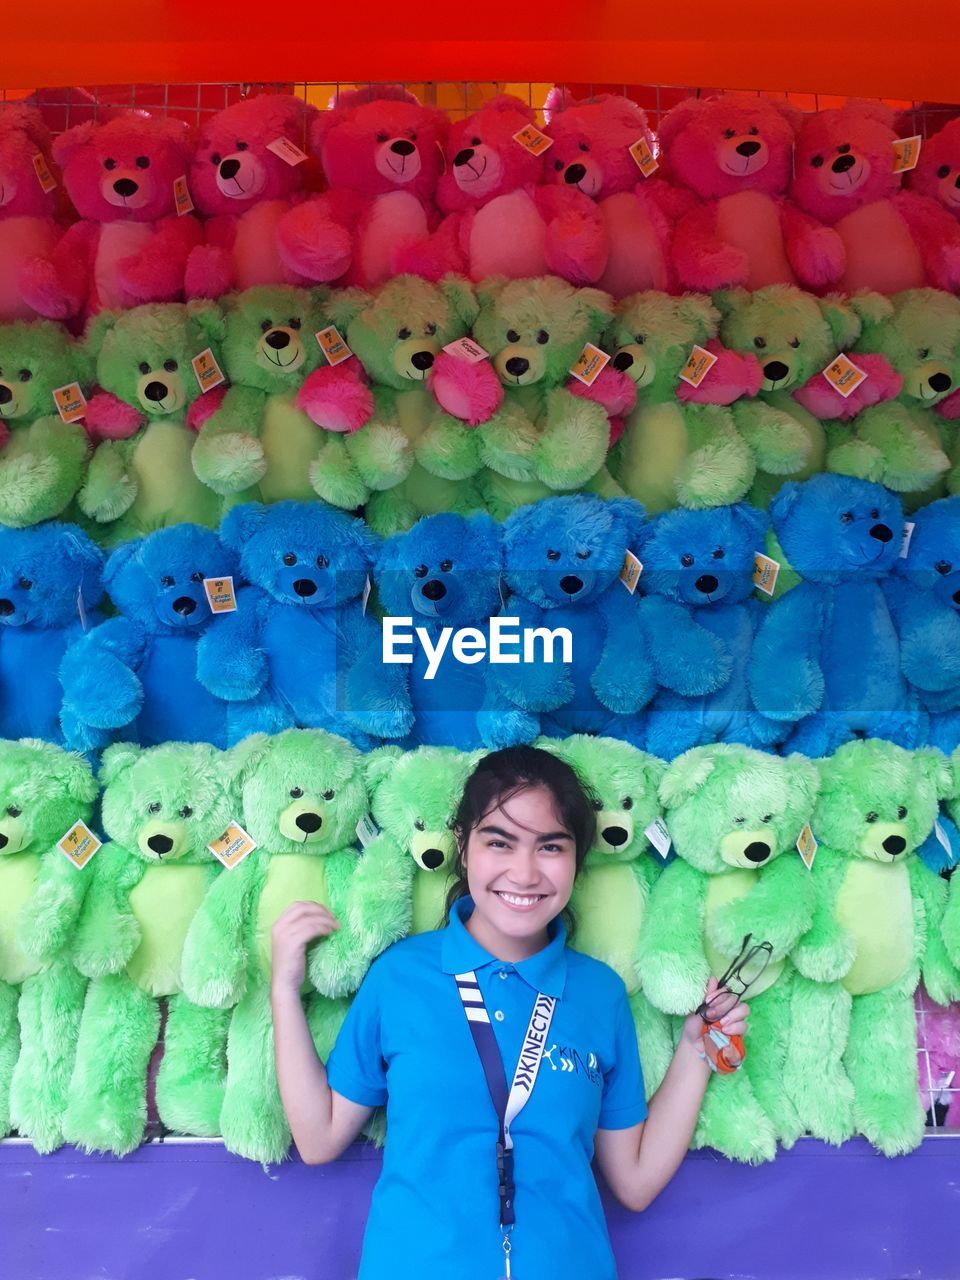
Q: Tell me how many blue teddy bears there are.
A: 8